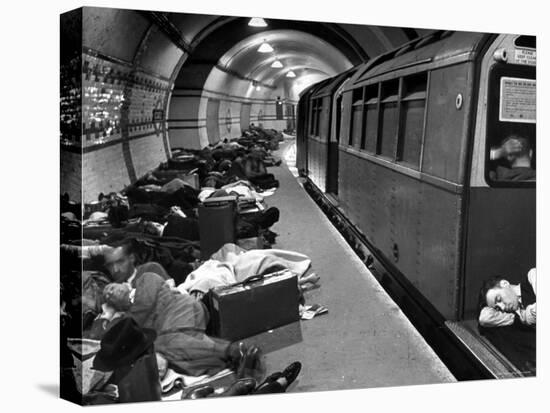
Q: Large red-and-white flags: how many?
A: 0